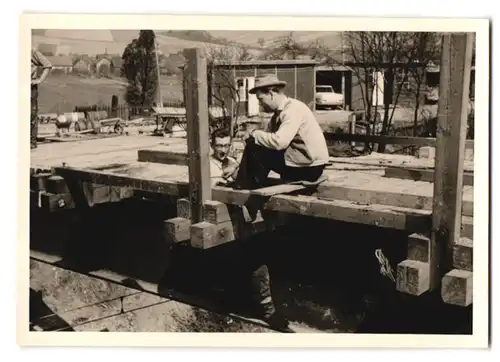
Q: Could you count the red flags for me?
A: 0